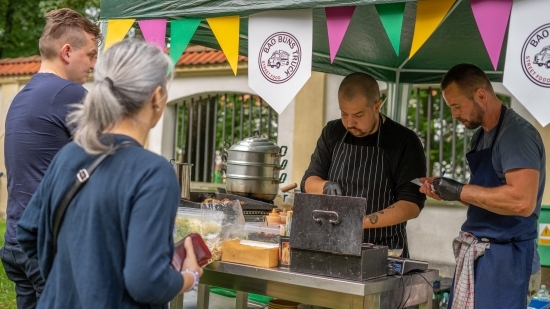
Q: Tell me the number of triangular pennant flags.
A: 8